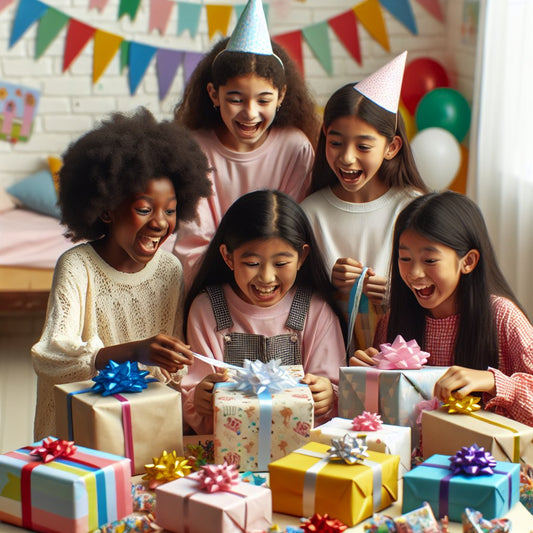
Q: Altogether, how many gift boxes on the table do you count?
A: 9